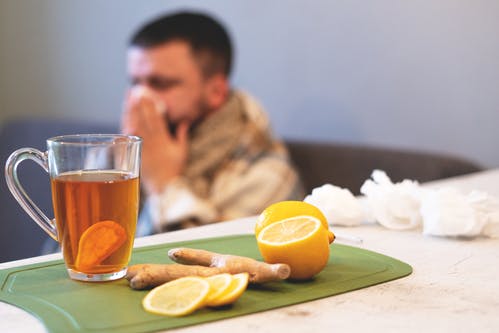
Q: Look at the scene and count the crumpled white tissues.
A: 3